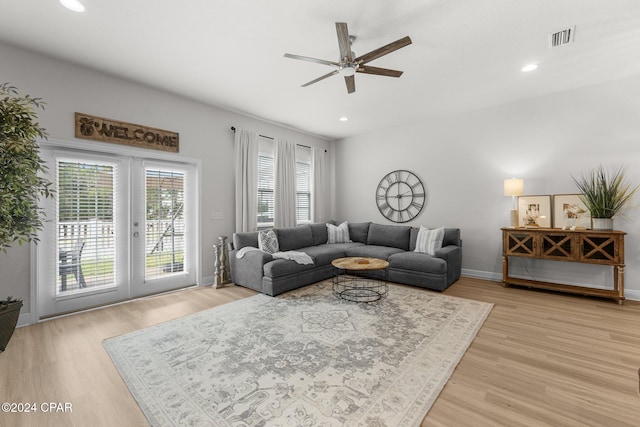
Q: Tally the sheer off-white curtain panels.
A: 3